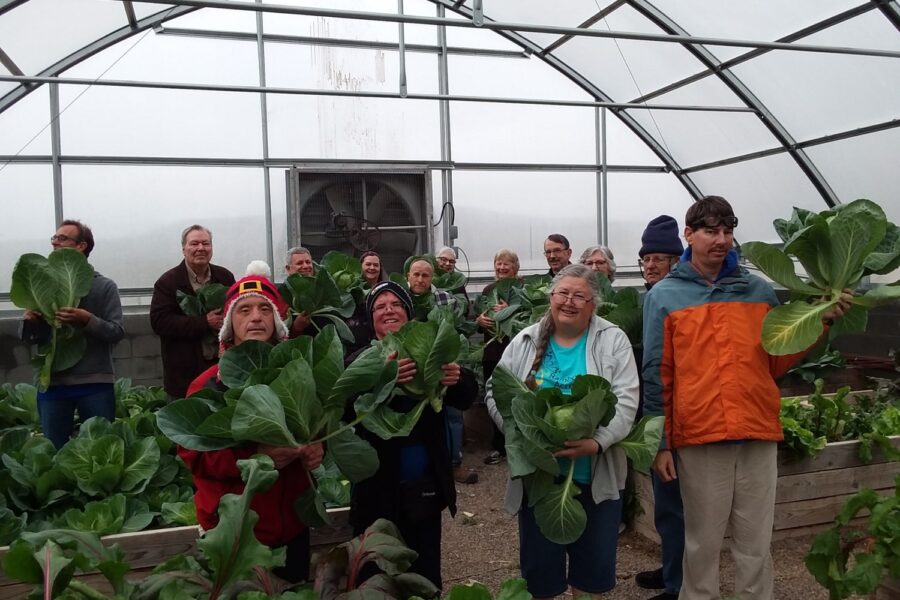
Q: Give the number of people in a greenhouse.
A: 14